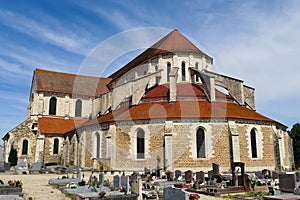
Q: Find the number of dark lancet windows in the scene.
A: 11